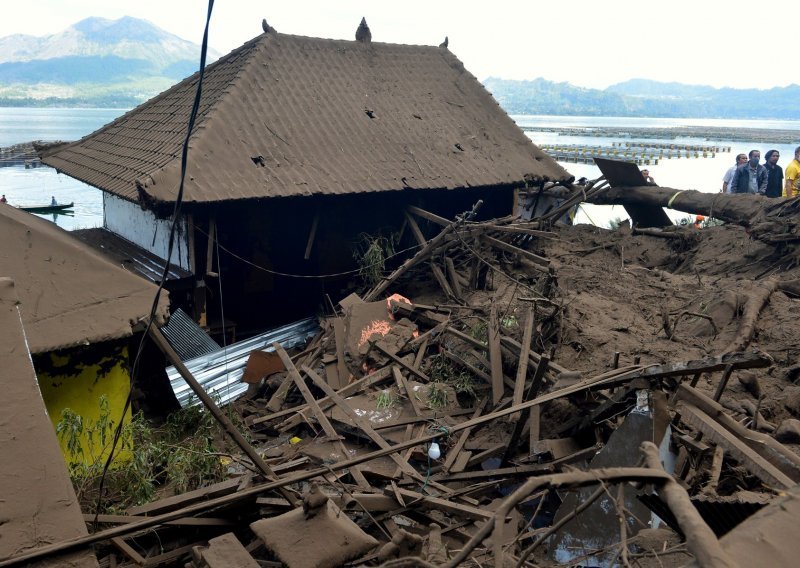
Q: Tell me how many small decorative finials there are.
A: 3